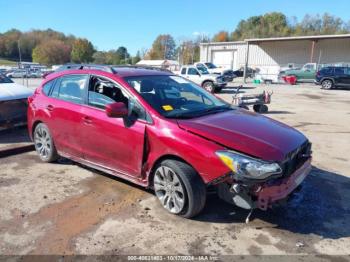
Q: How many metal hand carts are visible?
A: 1